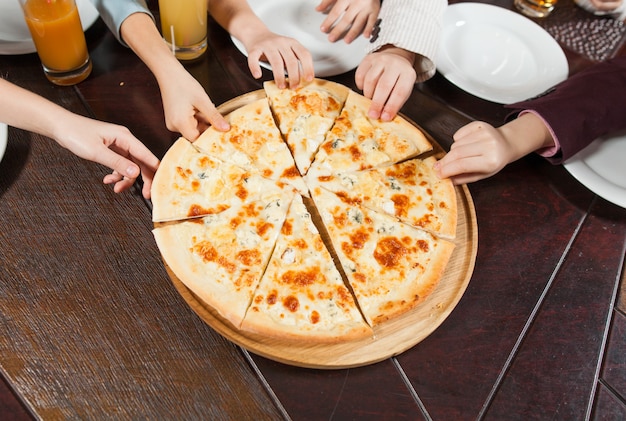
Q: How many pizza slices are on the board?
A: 8